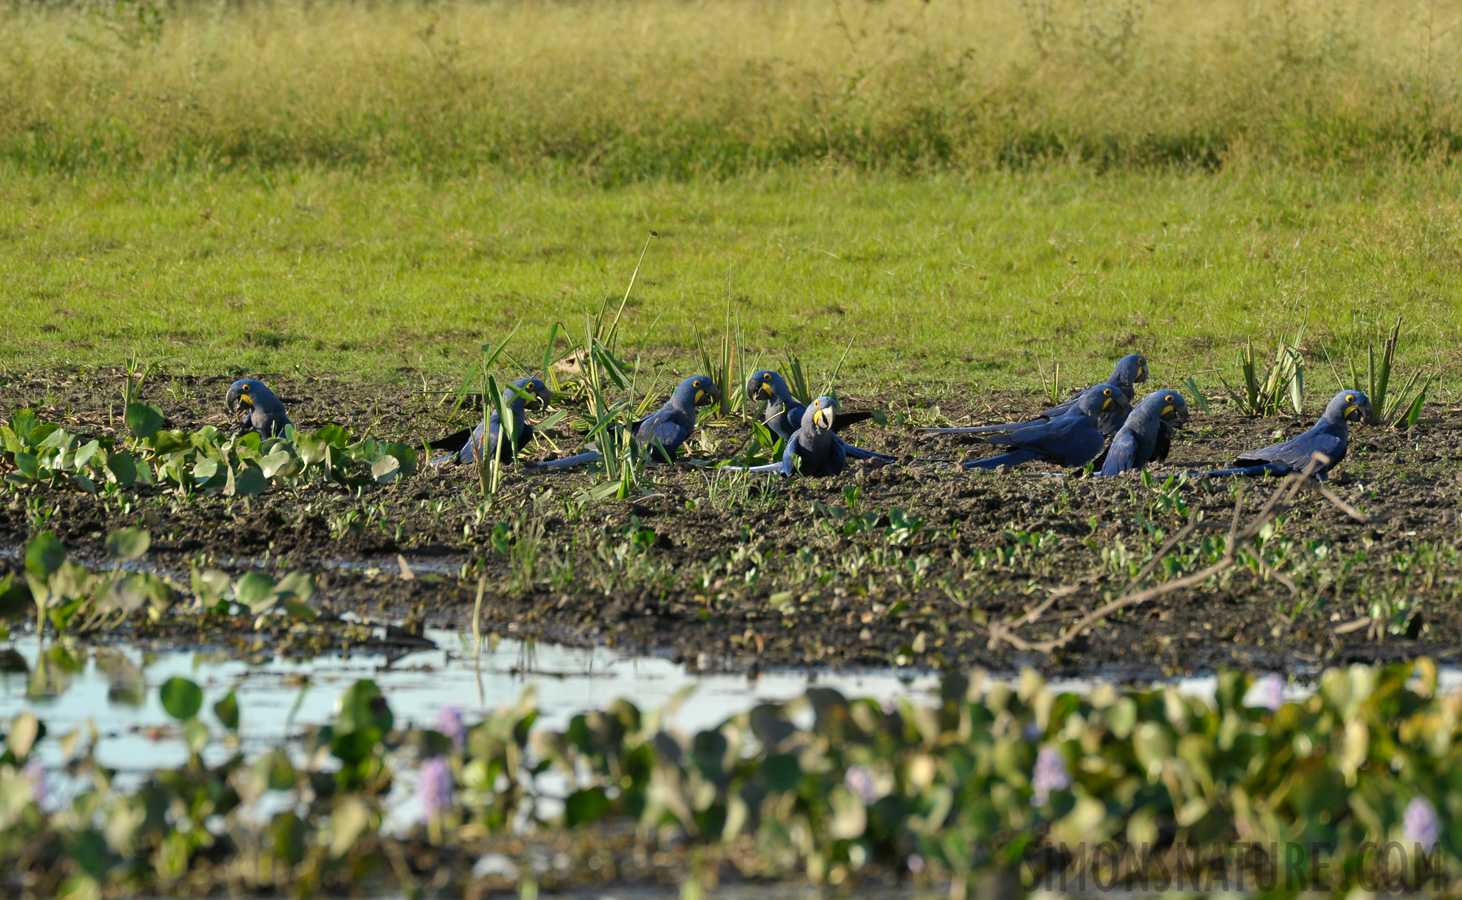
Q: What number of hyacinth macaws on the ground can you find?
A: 9